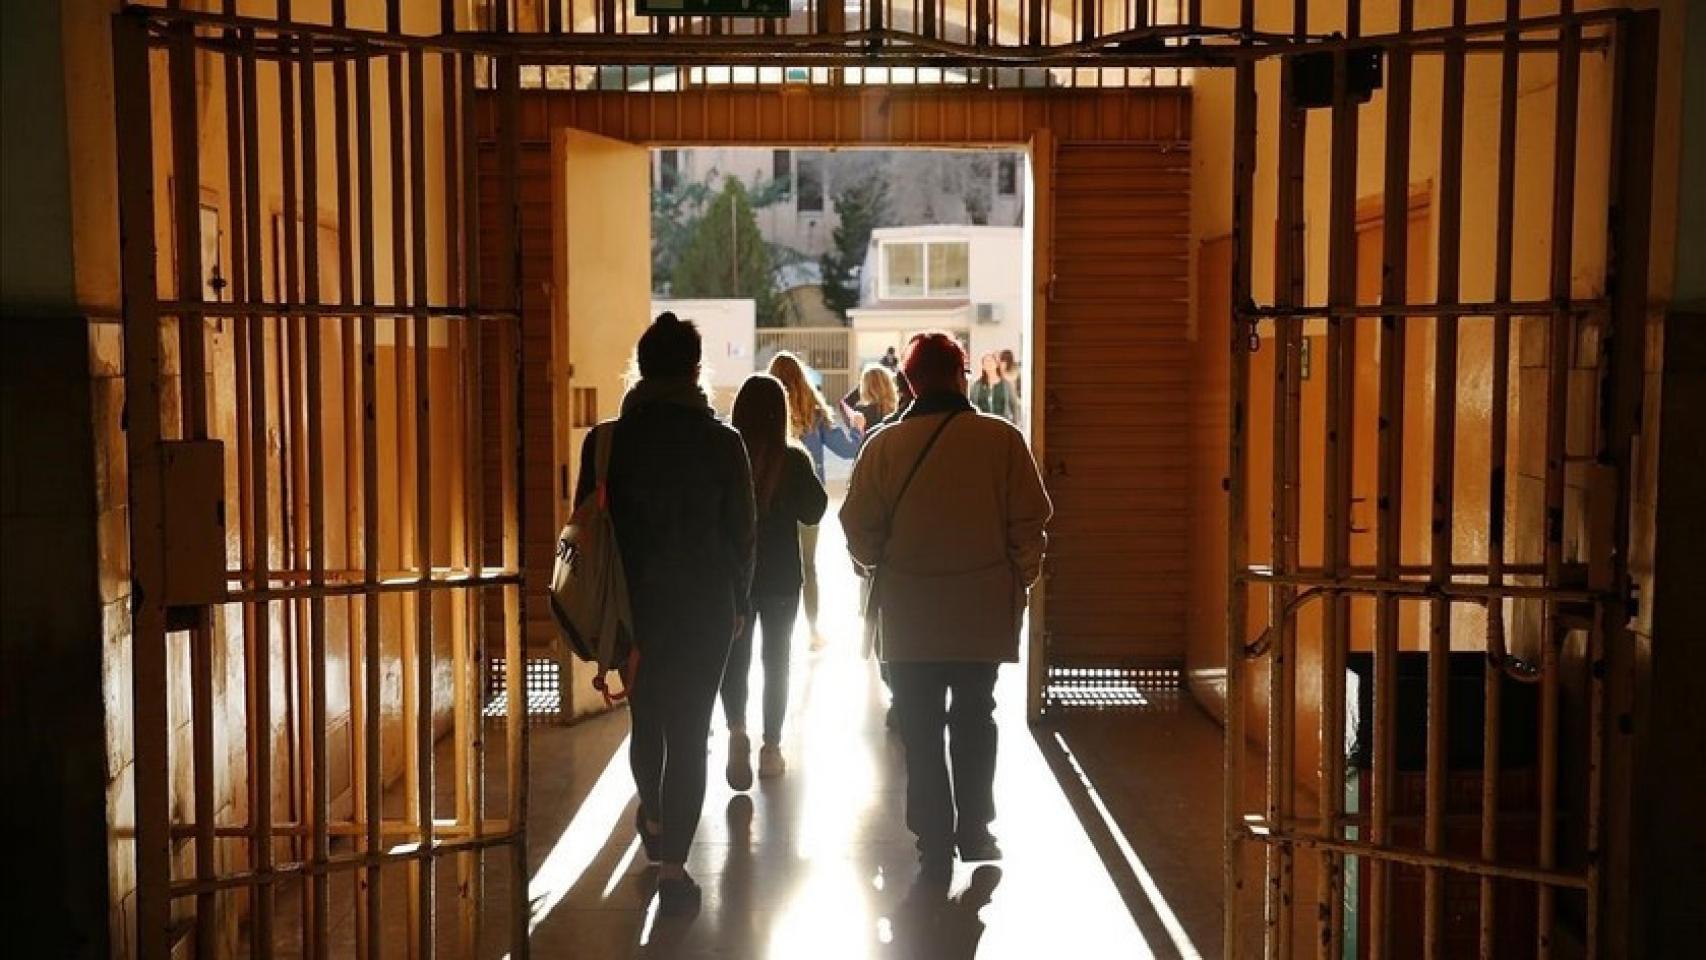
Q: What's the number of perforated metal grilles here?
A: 2